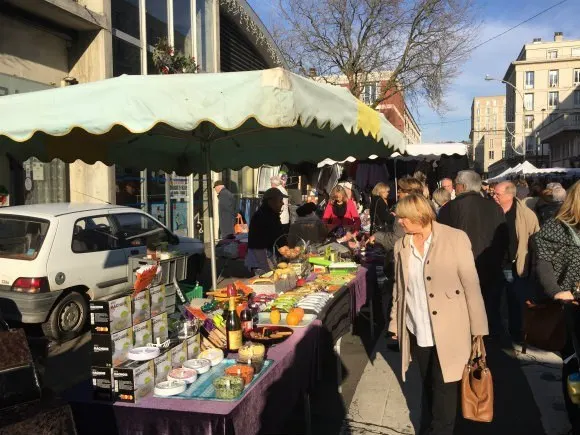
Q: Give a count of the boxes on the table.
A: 11